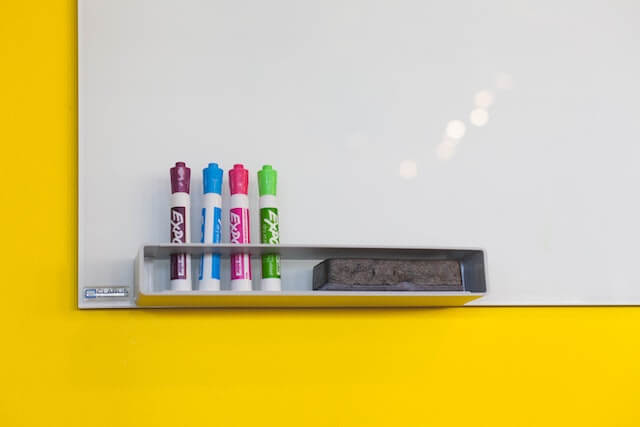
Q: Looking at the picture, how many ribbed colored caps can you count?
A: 4